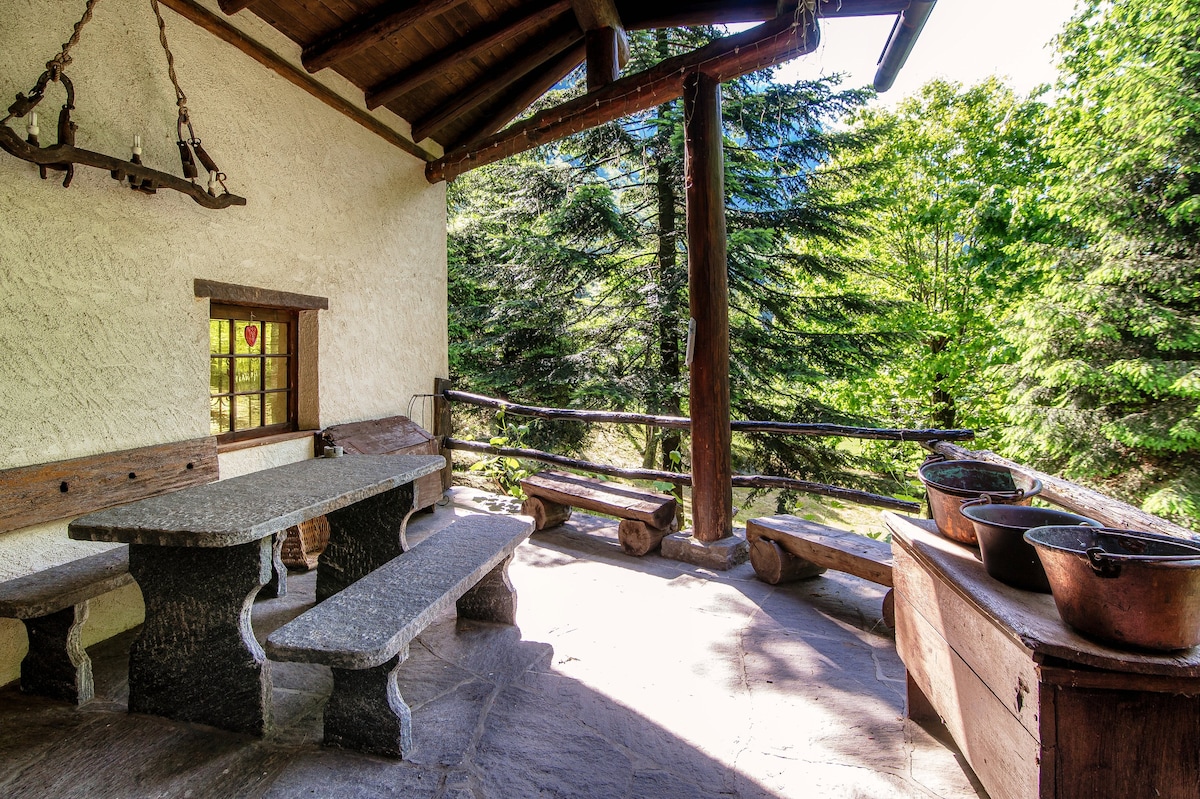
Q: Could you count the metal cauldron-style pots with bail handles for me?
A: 3